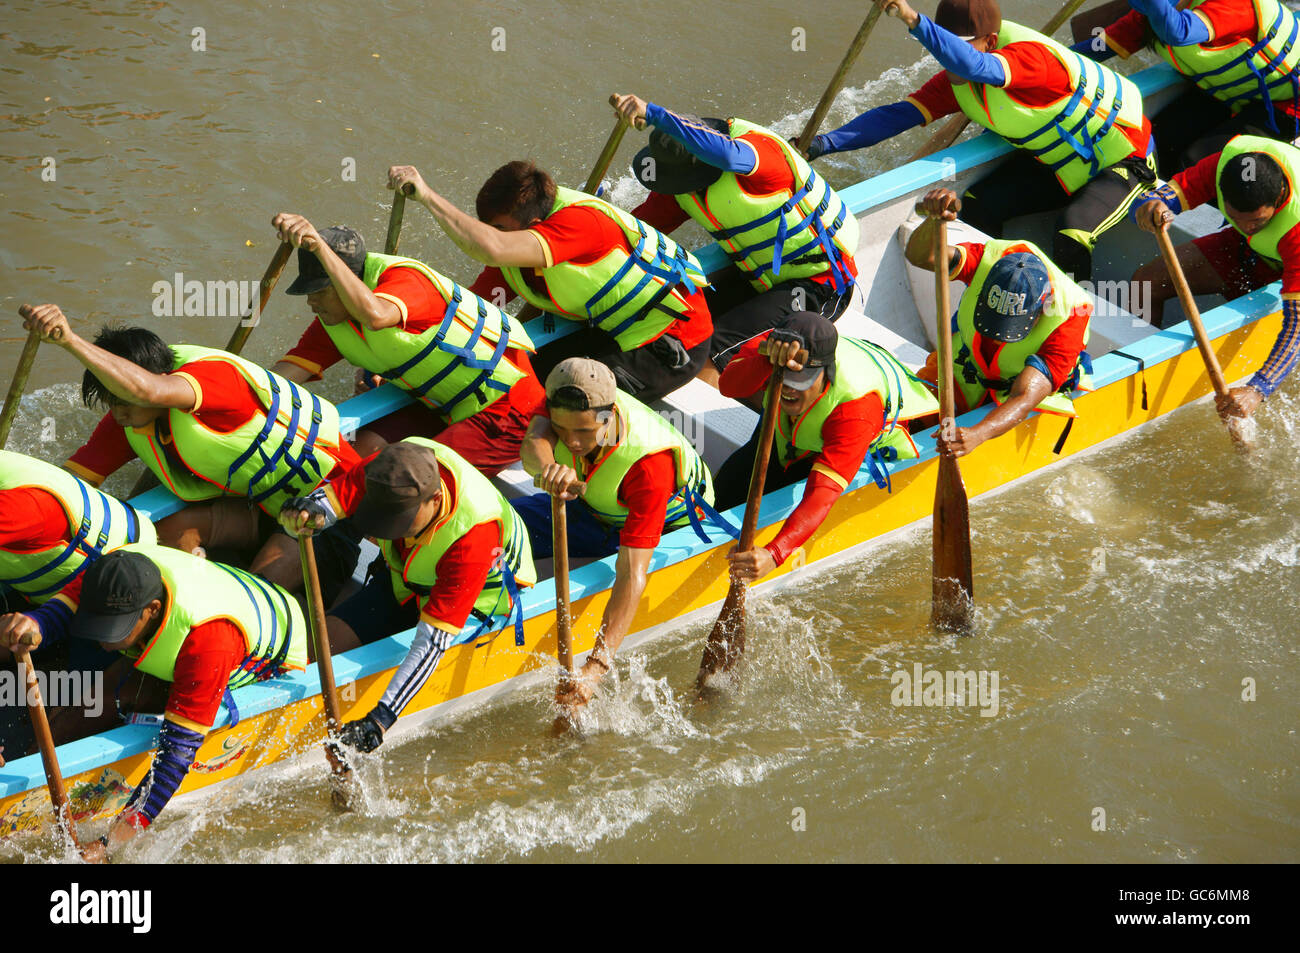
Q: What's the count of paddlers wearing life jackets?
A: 13